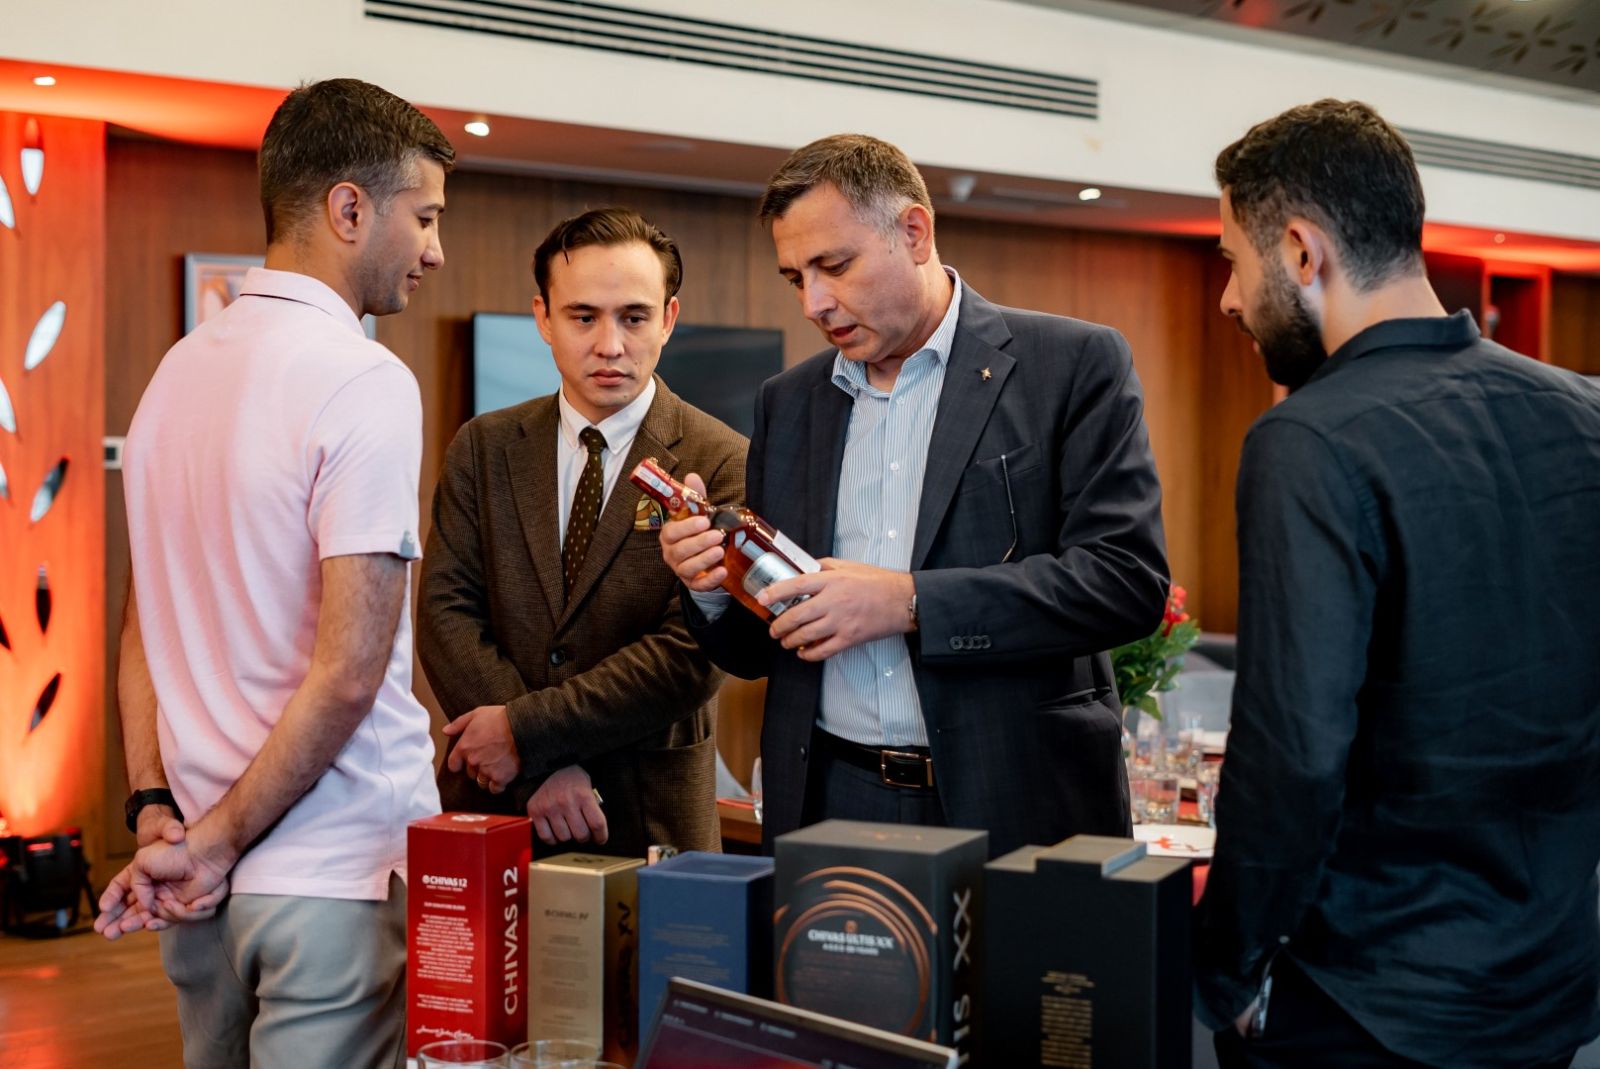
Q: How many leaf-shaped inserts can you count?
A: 9